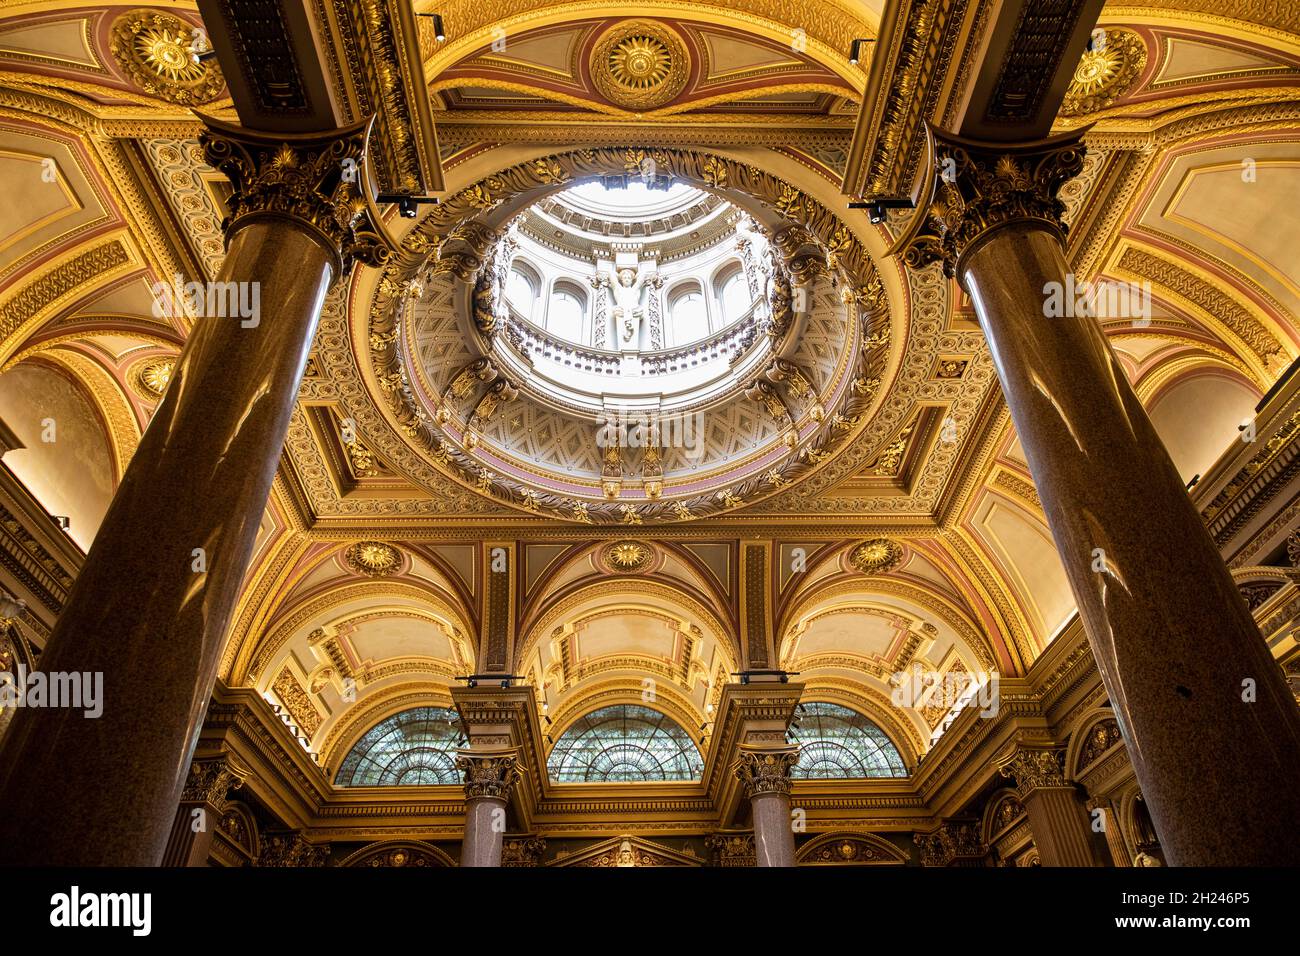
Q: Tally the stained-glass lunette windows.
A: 3